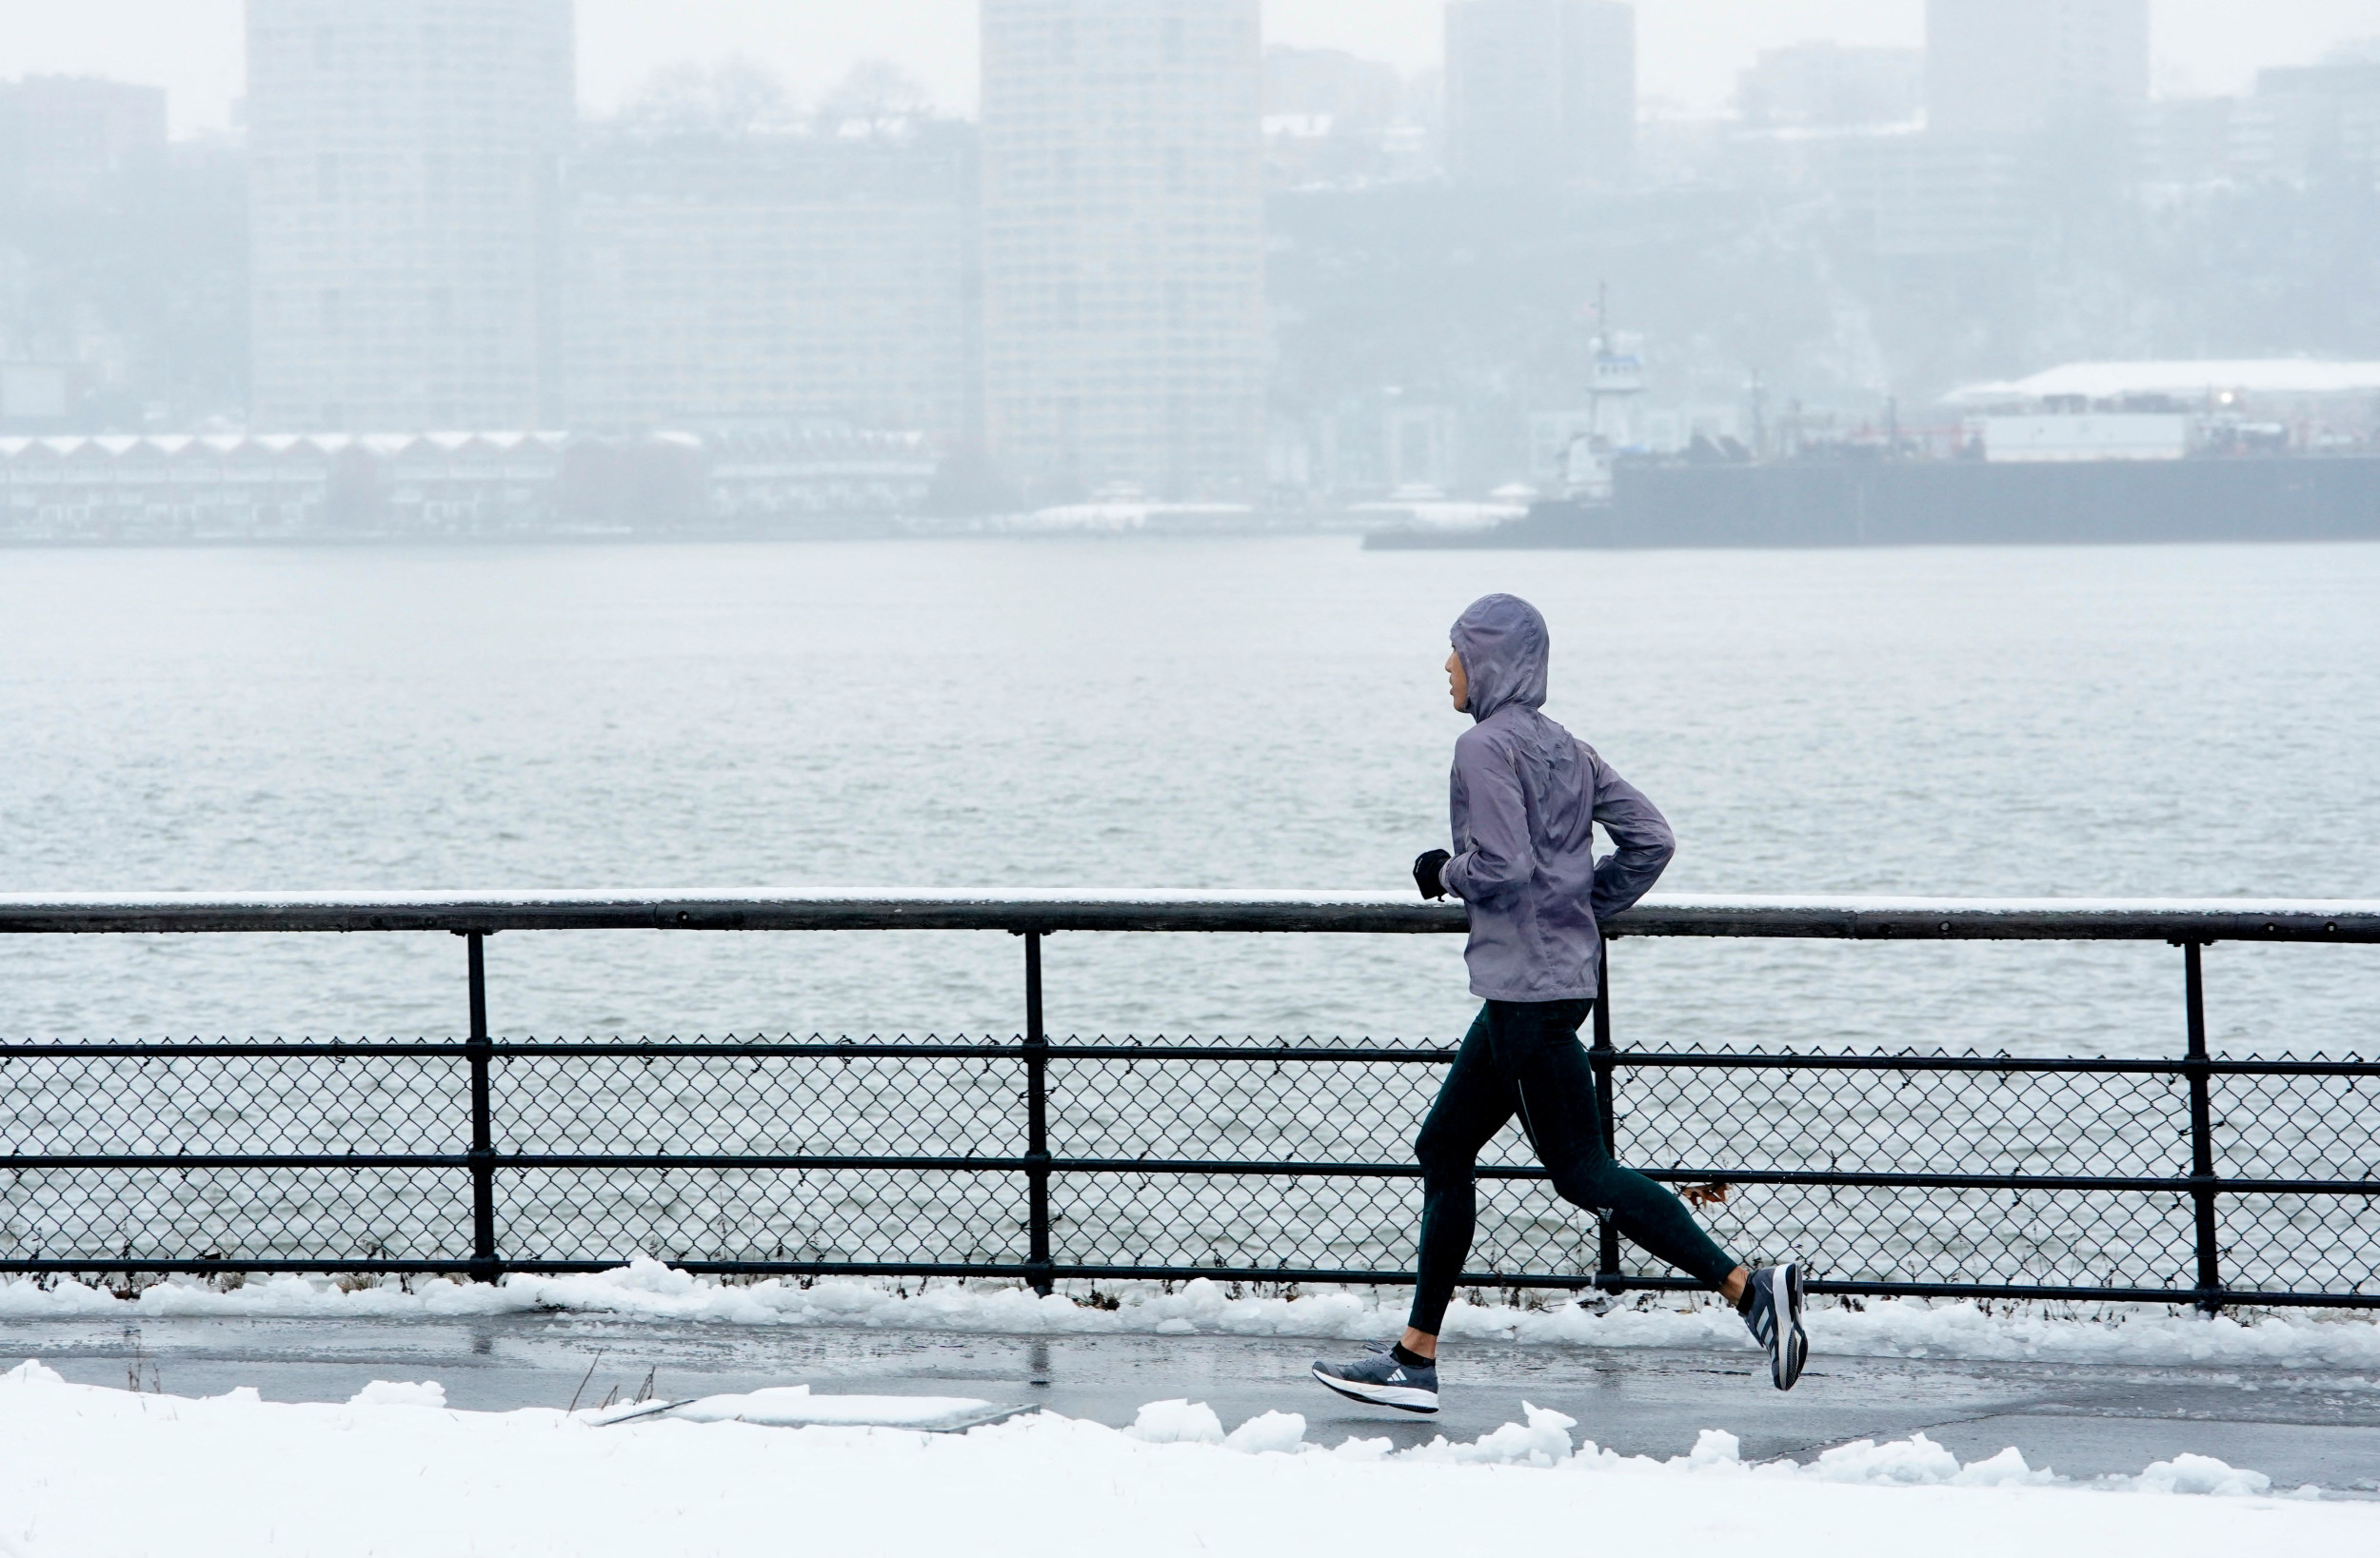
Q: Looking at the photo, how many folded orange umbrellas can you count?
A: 0